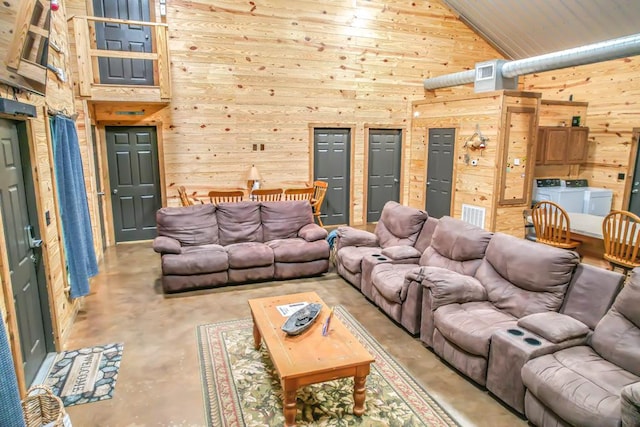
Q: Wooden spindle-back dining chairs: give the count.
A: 7